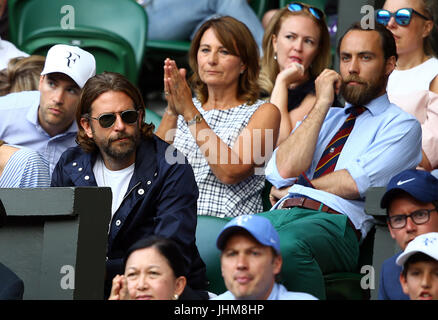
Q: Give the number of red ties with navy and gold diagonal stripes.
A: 1